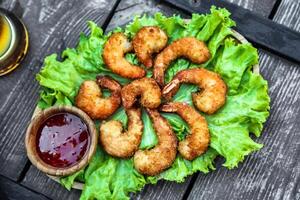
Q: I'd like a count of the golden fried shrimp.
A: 9